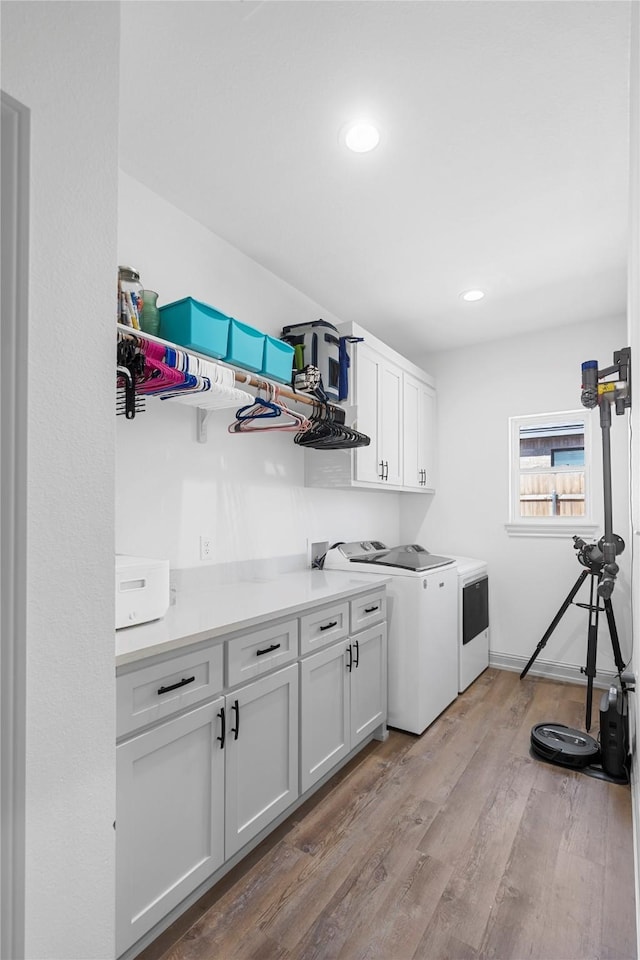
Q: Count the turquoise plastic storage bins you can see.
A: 3